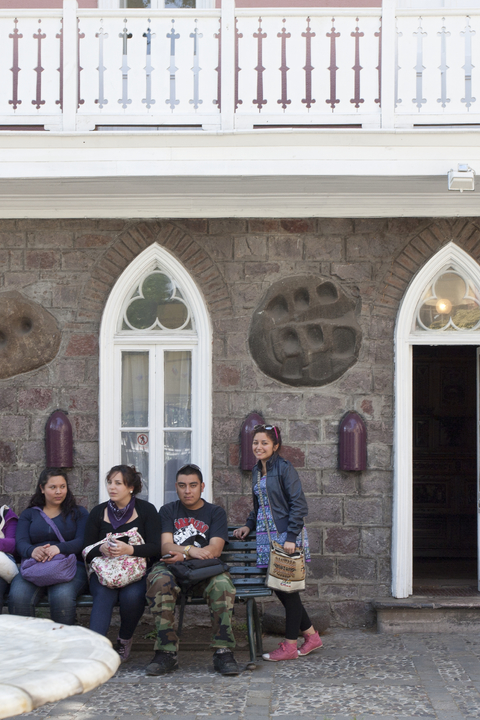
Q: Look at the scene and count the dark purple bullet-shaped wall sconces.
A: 3